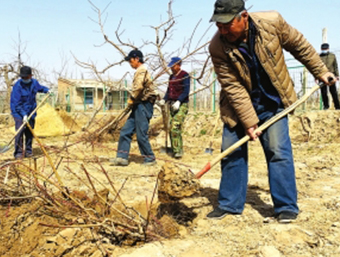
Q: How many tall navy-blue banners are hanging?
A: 0